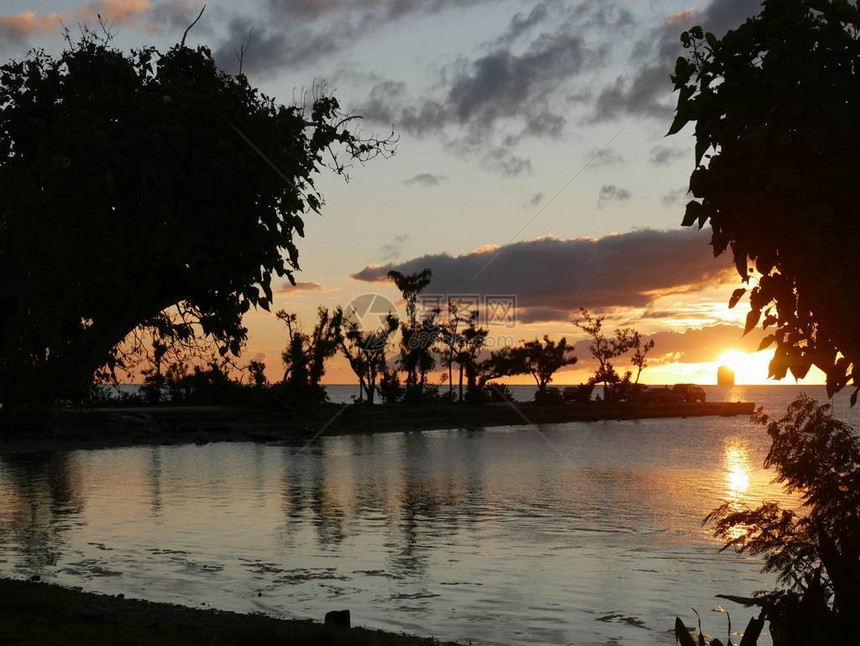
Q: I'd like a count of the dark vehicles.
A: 5